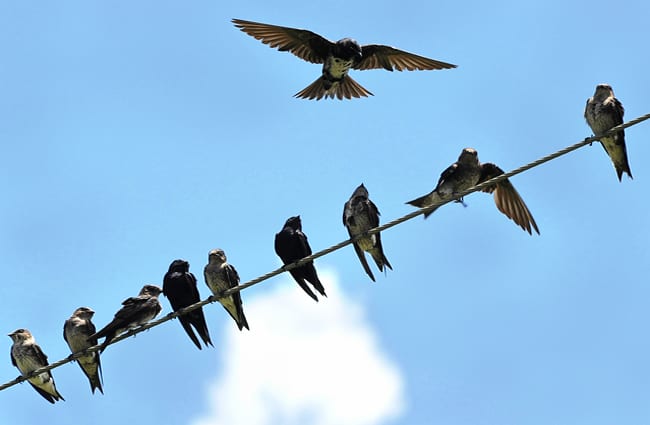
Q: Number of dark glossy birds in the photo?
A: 2